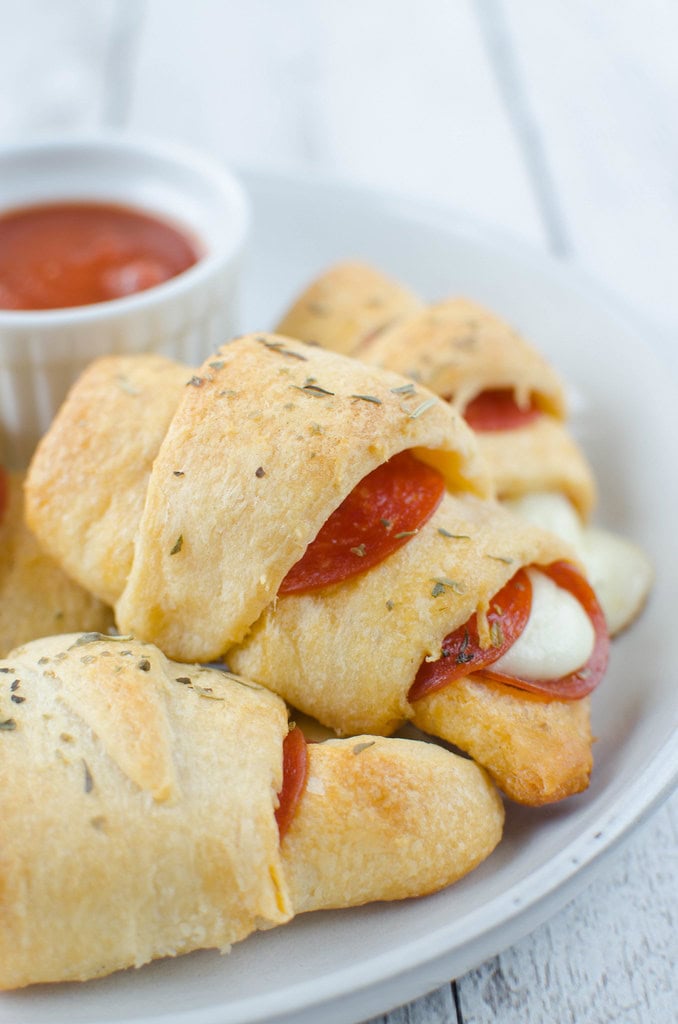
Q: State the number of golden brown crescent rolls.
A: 4